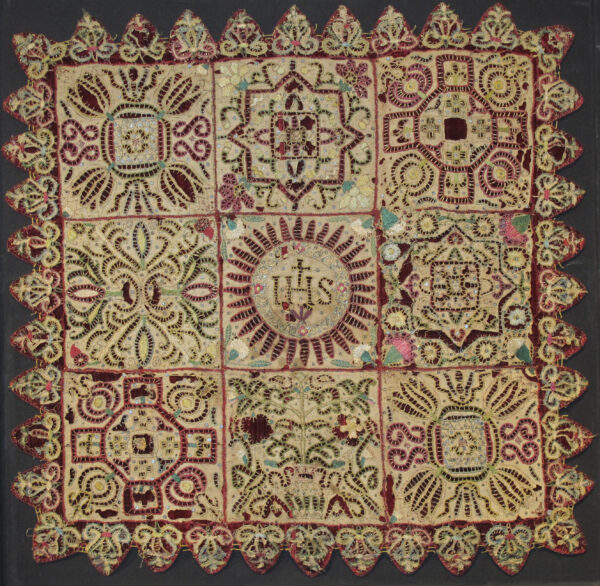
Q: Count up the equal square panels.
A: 9